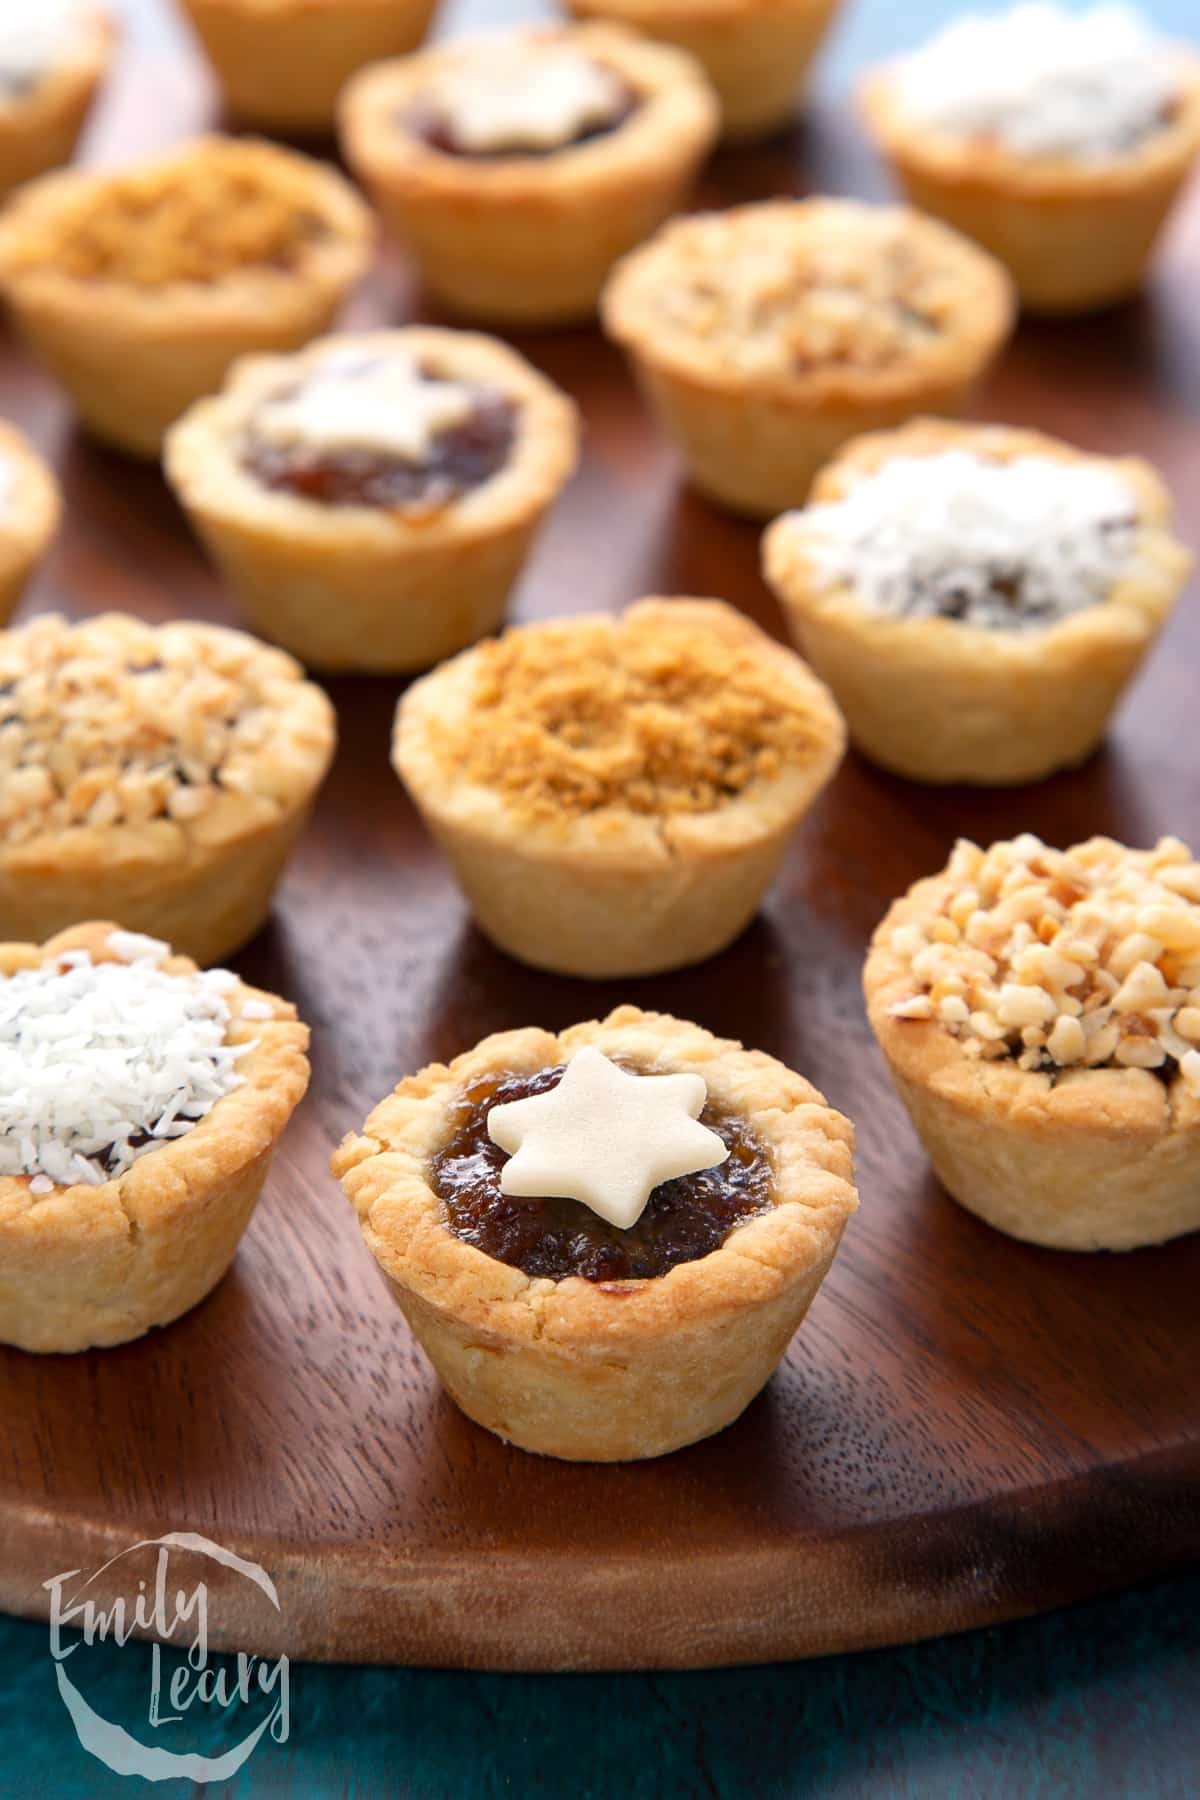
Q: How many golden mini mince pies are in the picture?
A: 15